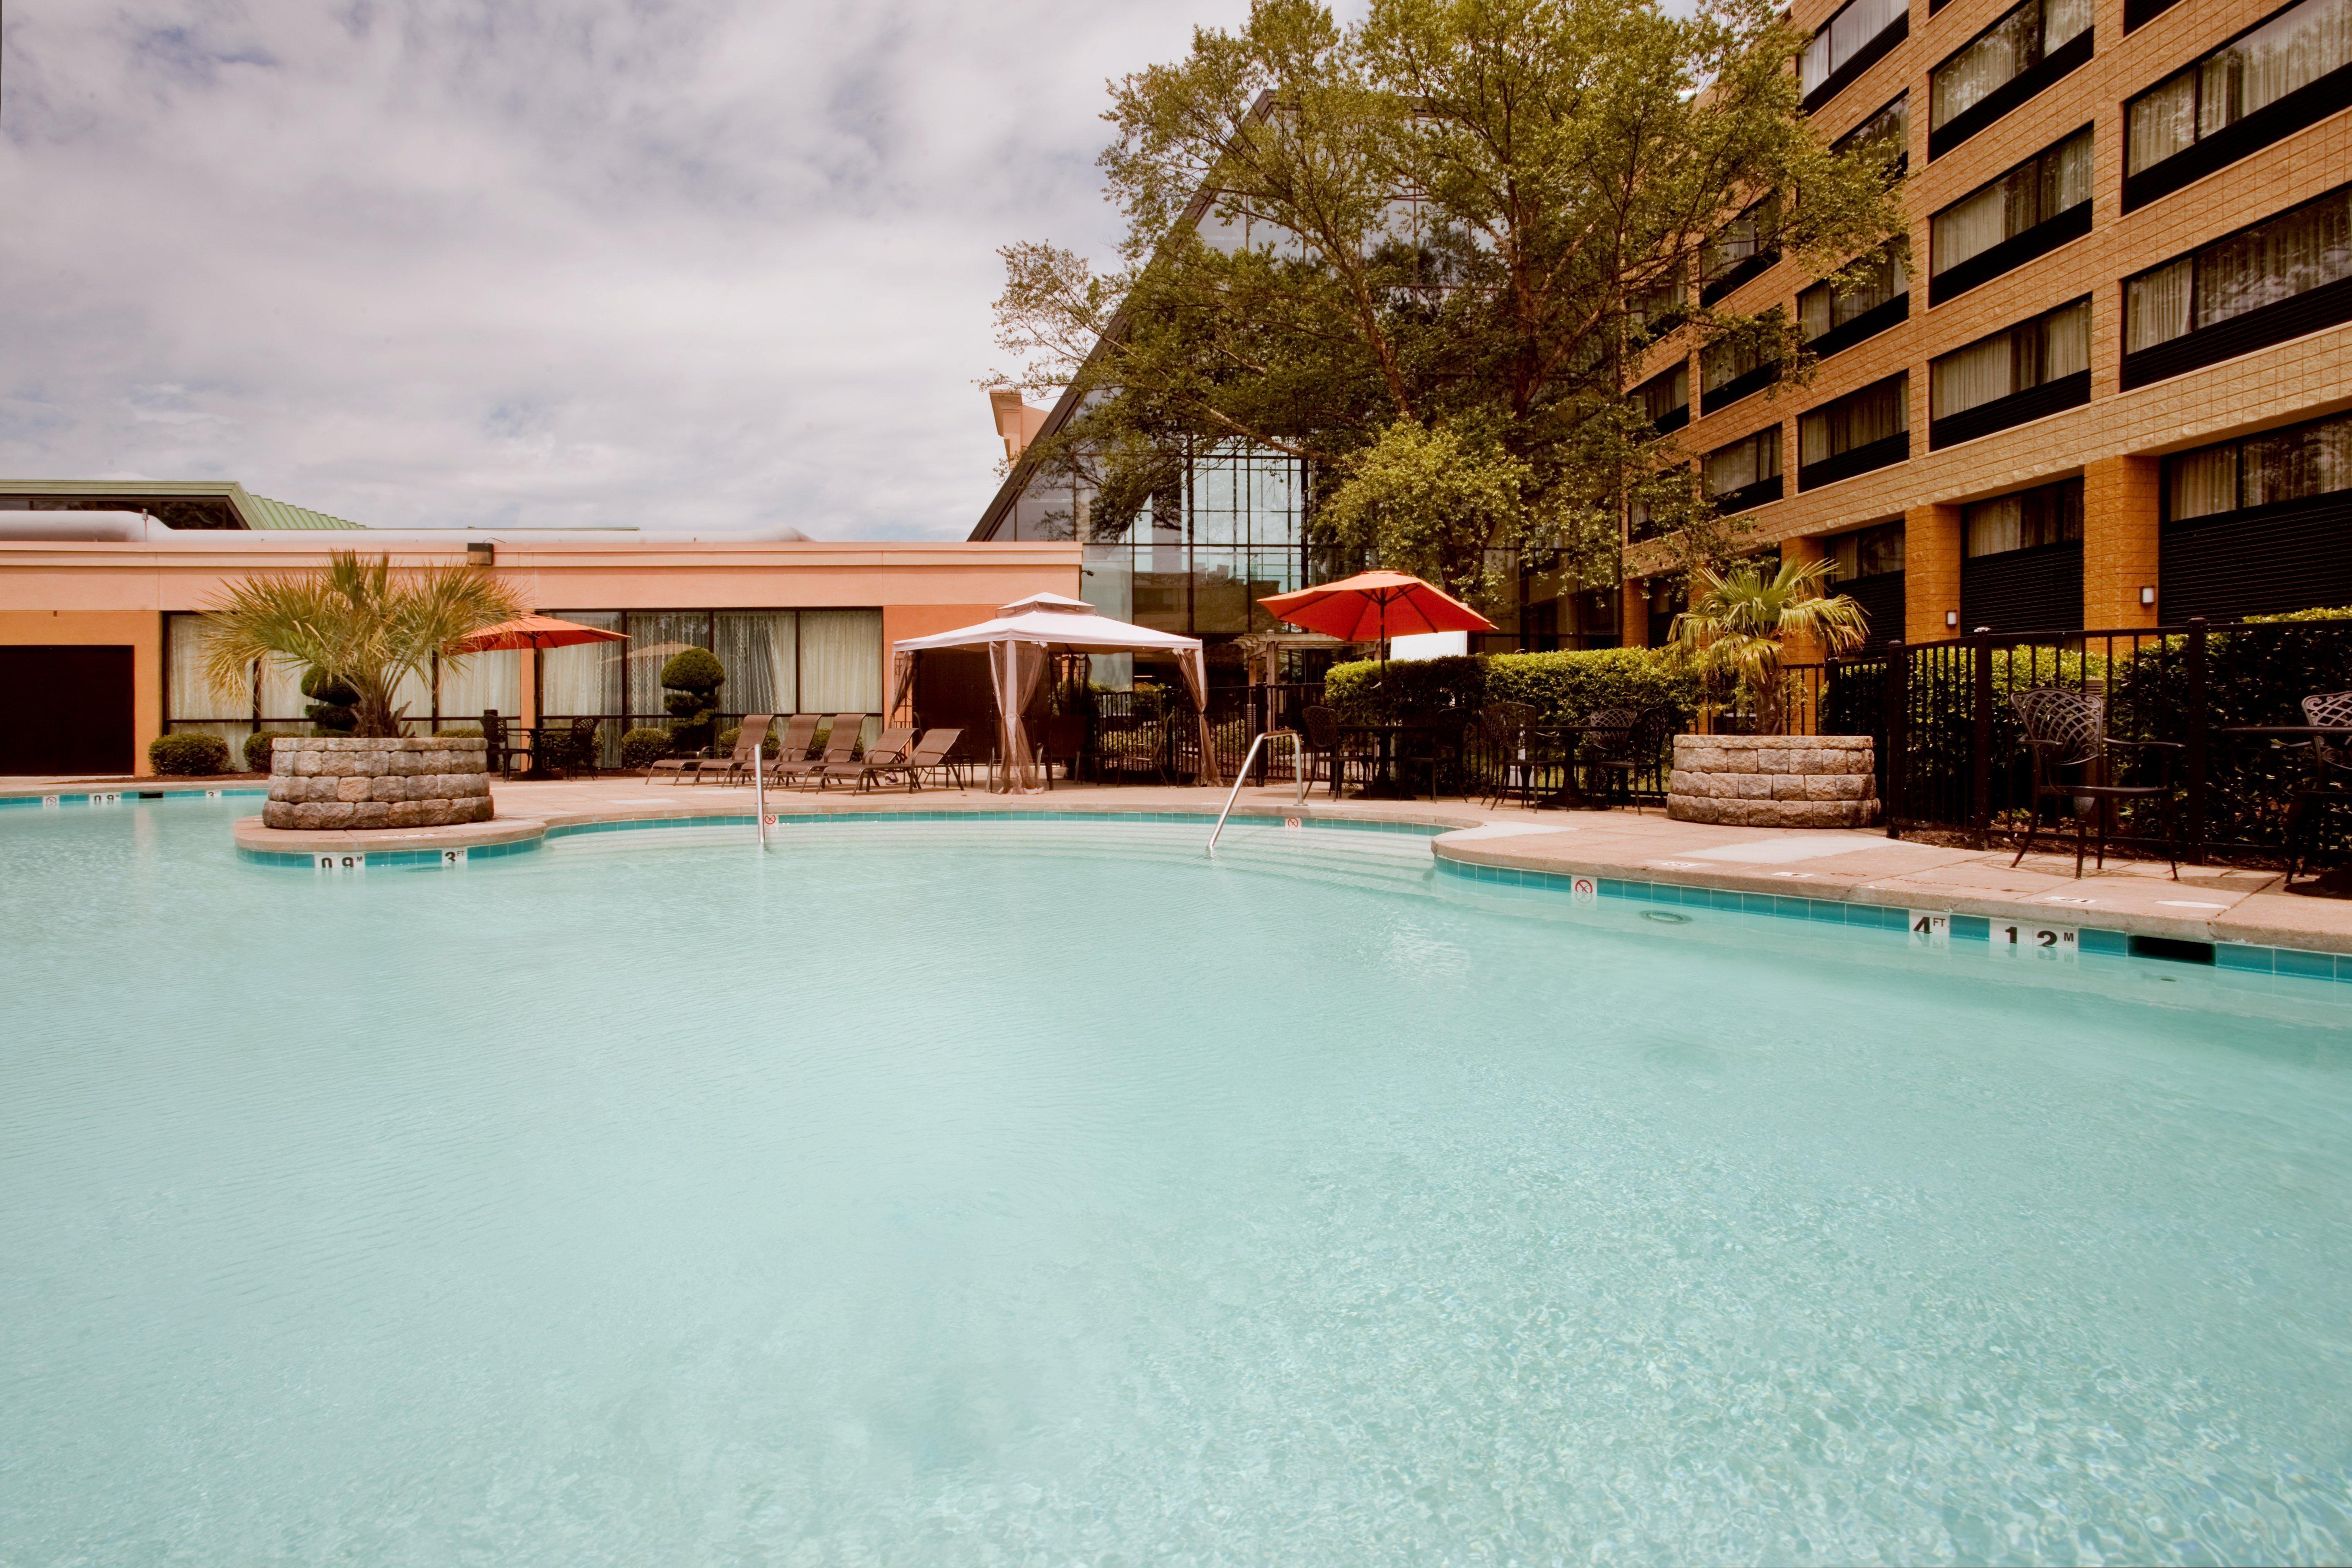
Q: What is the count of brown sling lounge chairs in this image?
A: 5